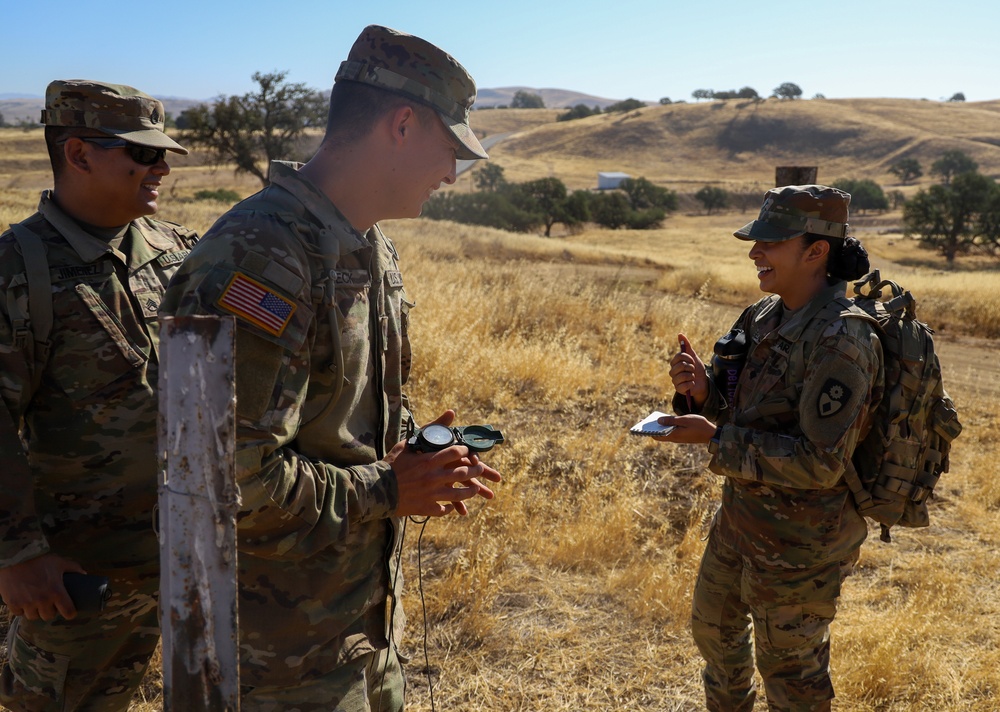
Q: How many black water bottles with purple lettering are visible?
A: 1